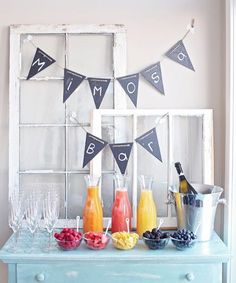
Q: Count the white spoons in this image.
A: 5